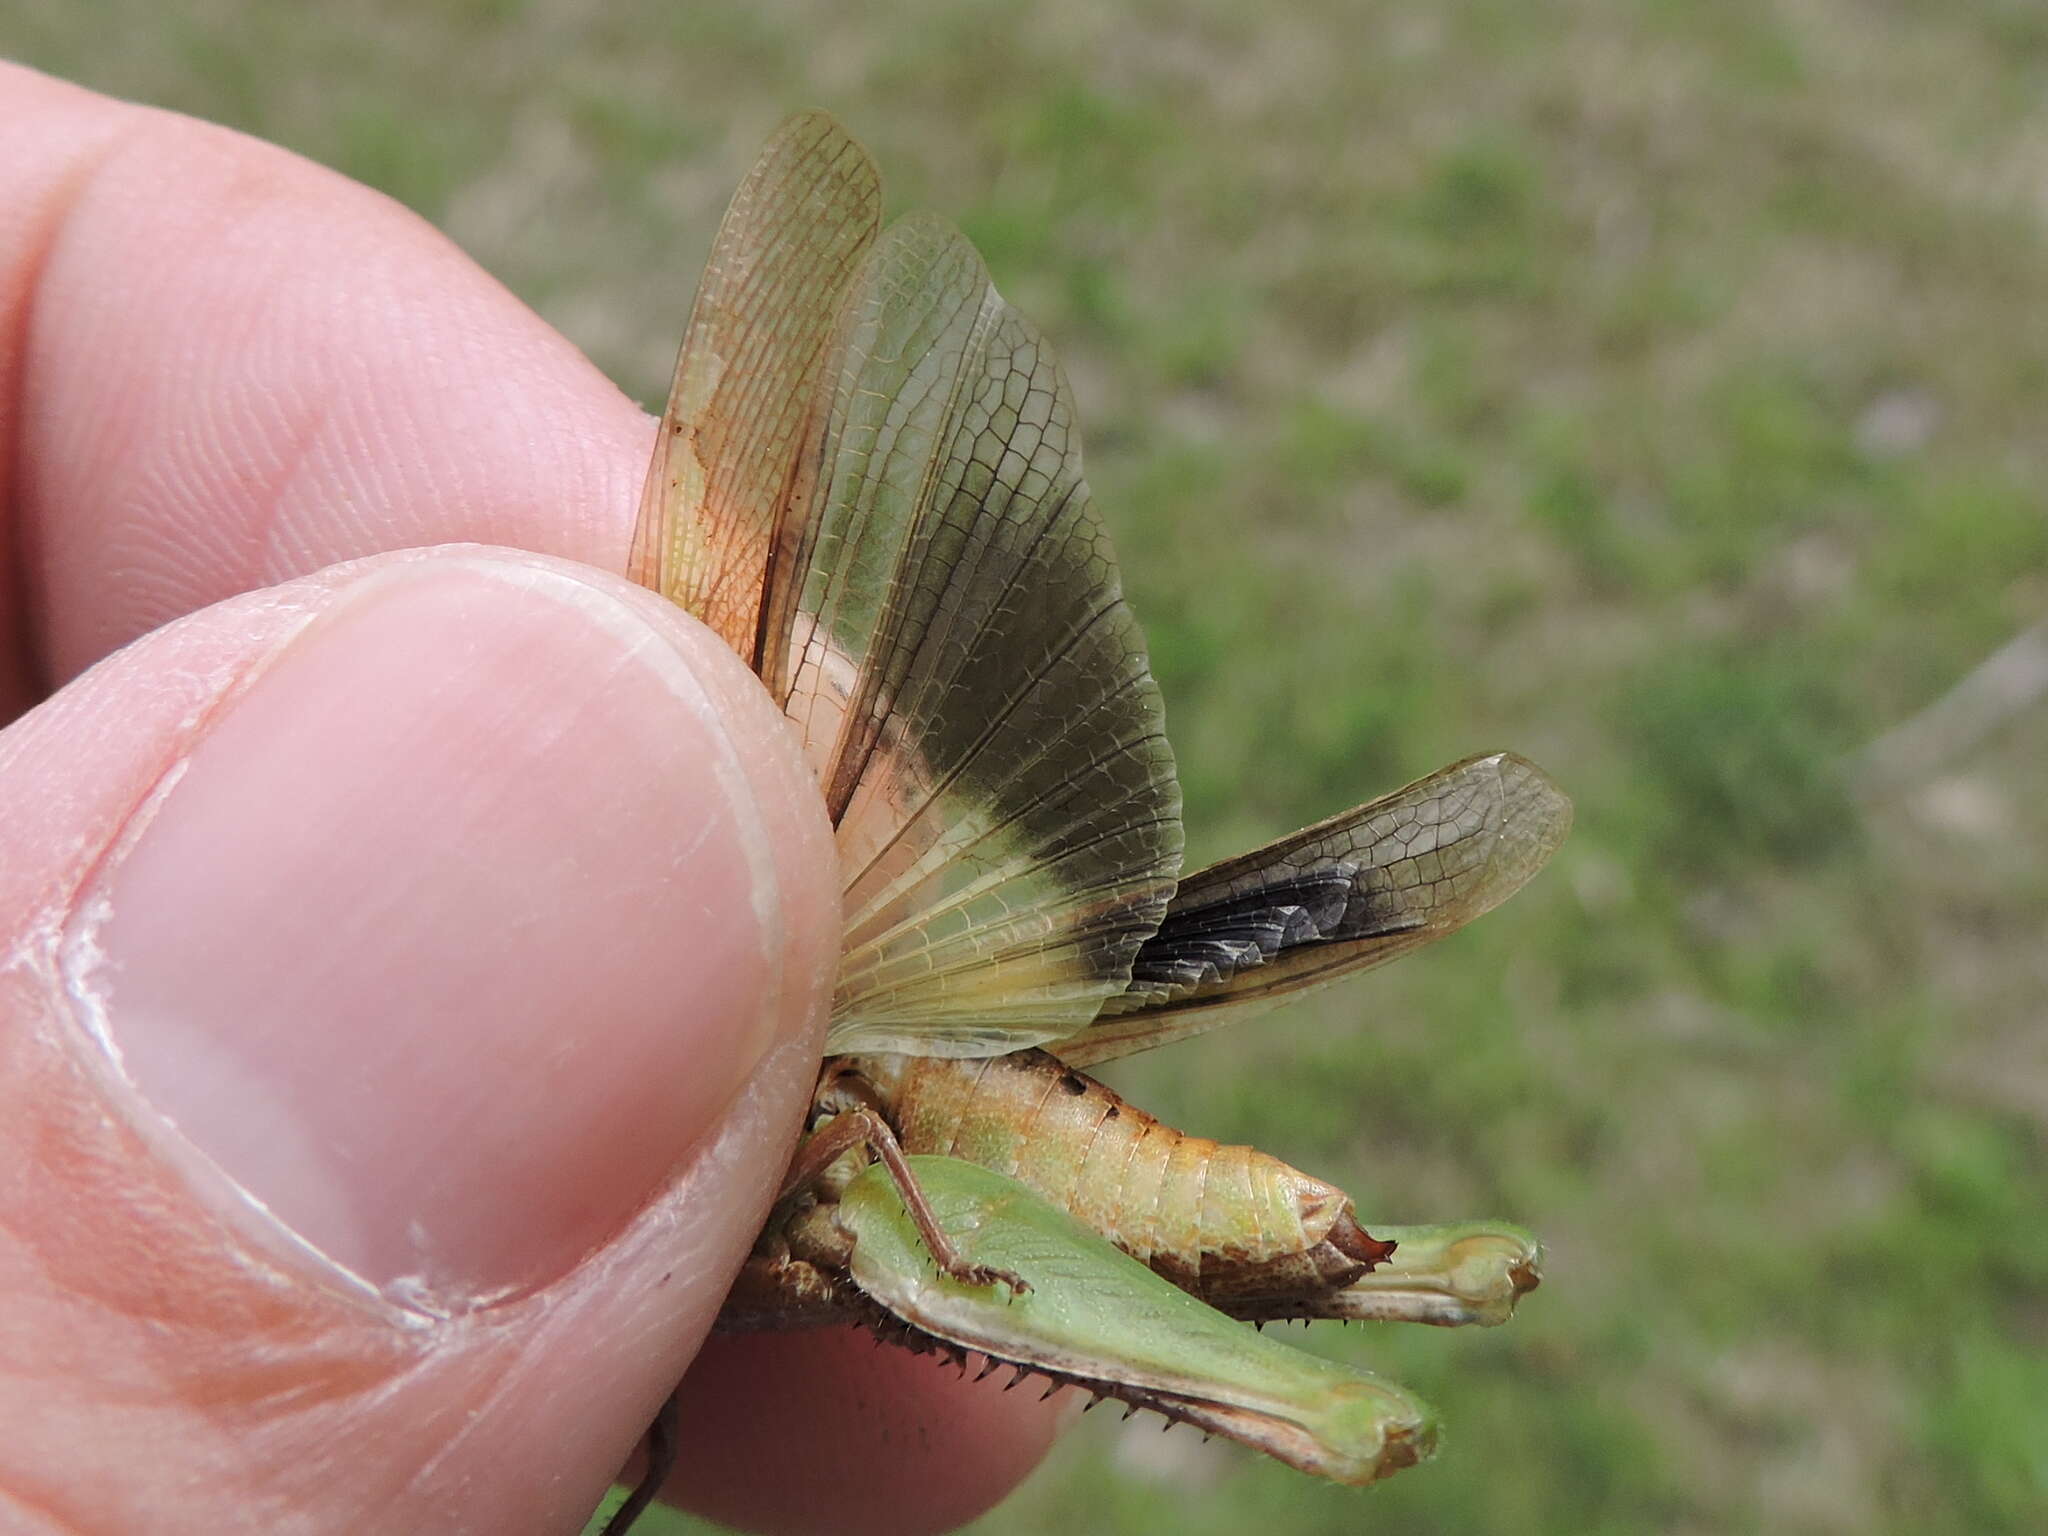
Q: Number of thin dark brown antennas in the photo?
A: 0